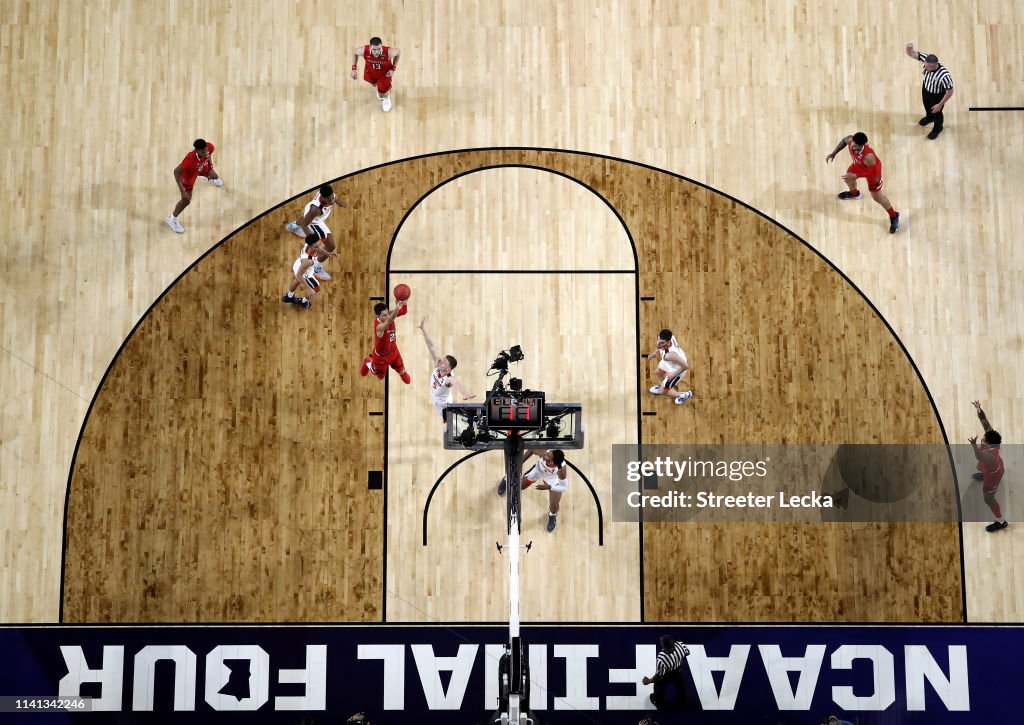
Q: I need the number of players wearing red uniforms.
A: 5